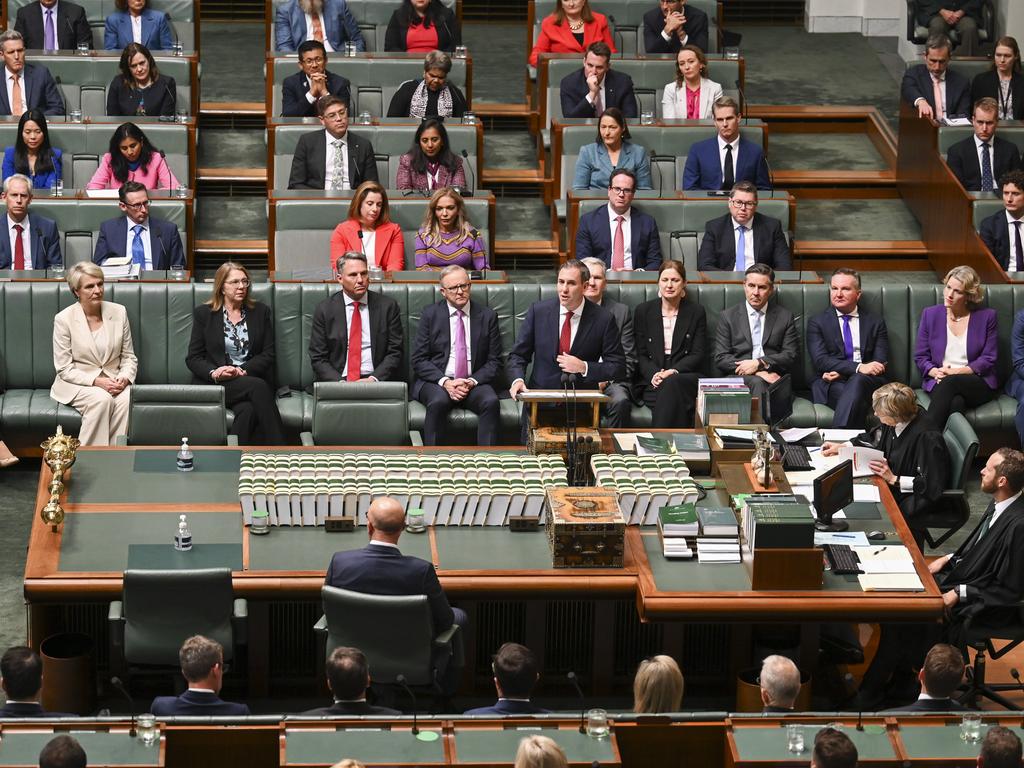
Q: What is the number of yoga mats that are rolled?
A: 0